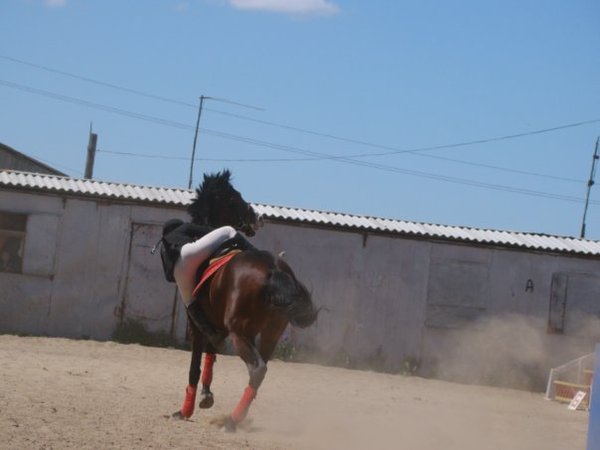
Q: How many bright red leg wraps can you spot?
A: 3